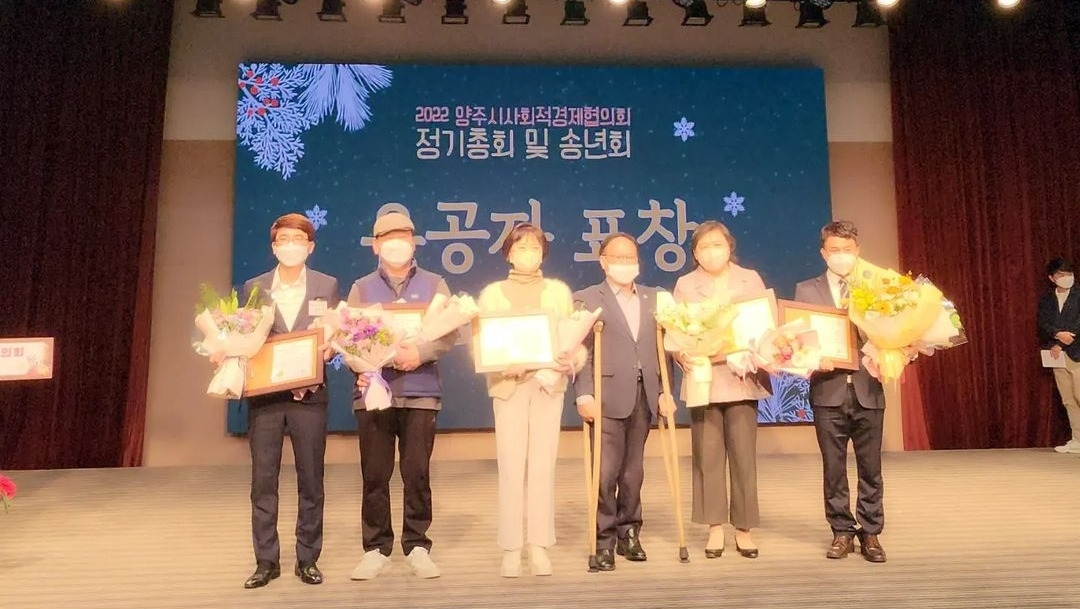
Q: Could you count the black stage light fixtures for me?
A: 12